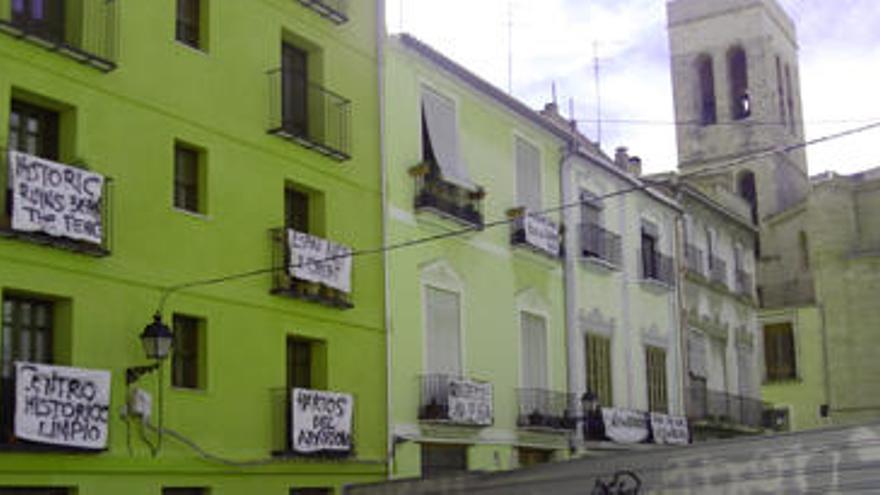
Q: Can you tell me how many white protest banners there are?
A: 8